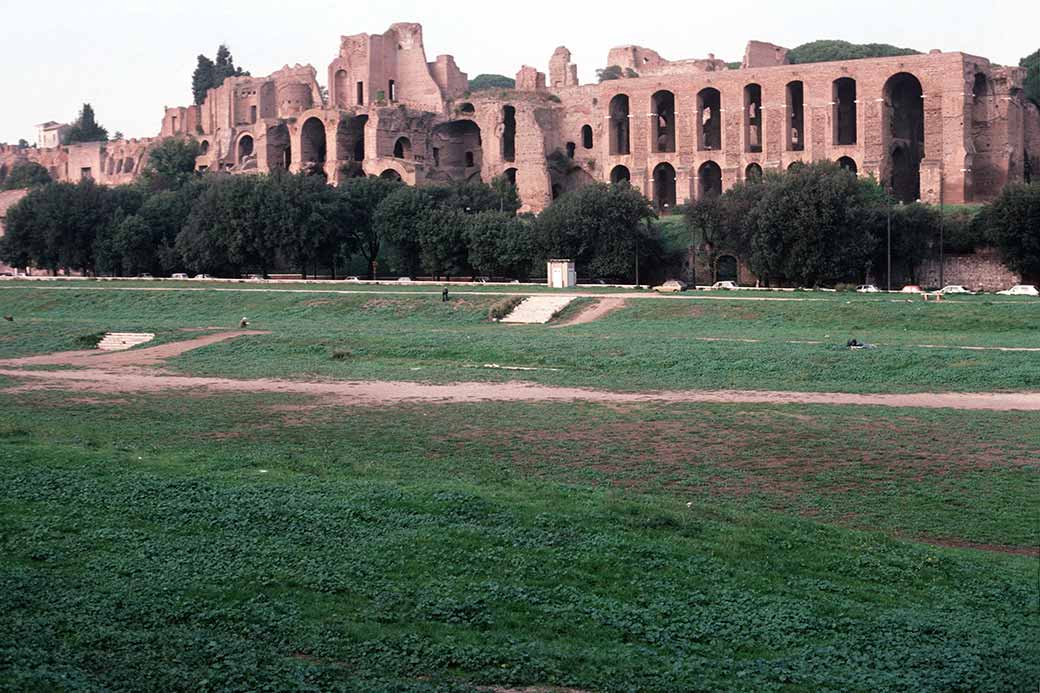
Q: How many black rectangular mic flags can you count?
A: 0